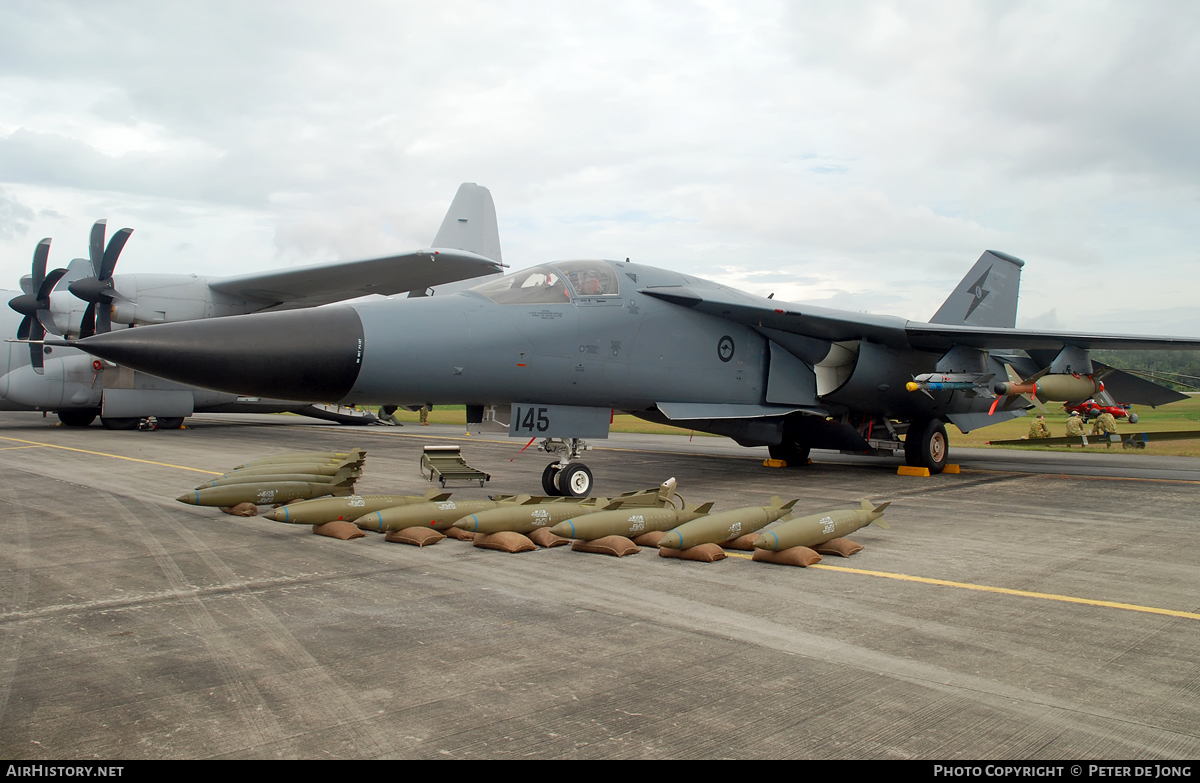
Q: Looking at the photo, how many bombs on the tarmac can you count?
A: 12